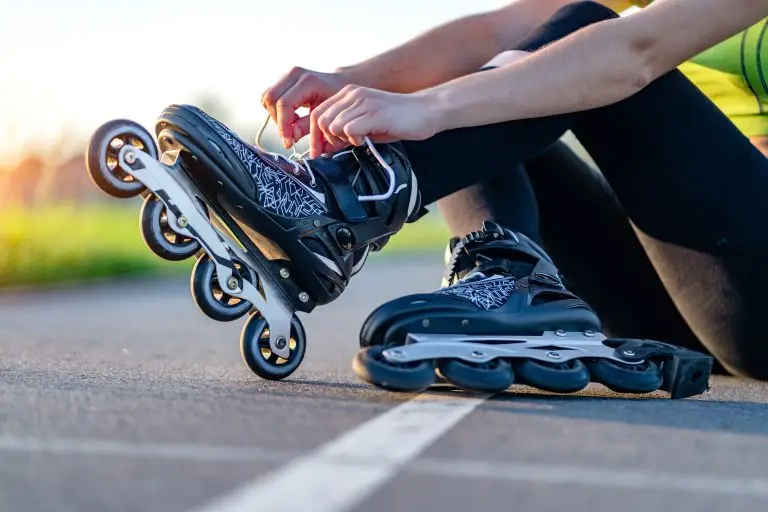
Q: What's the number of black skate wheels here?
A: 8